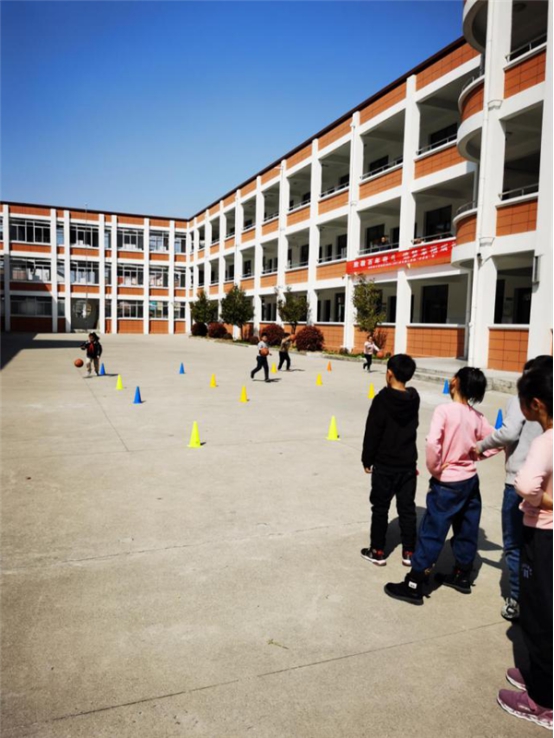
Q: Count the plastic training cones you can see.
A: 14